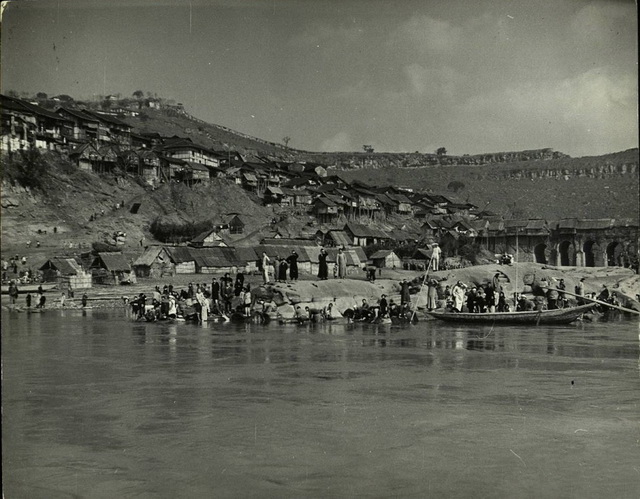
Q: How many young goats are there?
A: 0